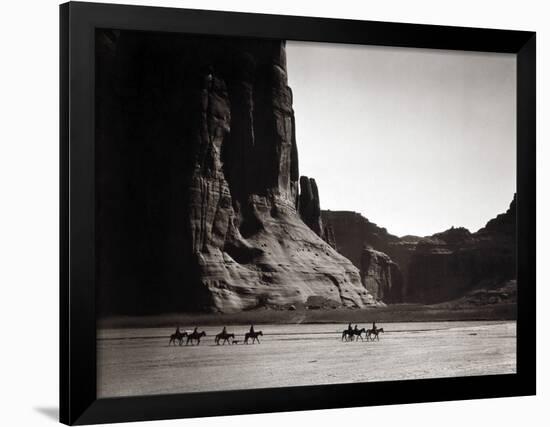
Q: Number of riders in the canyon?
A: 7